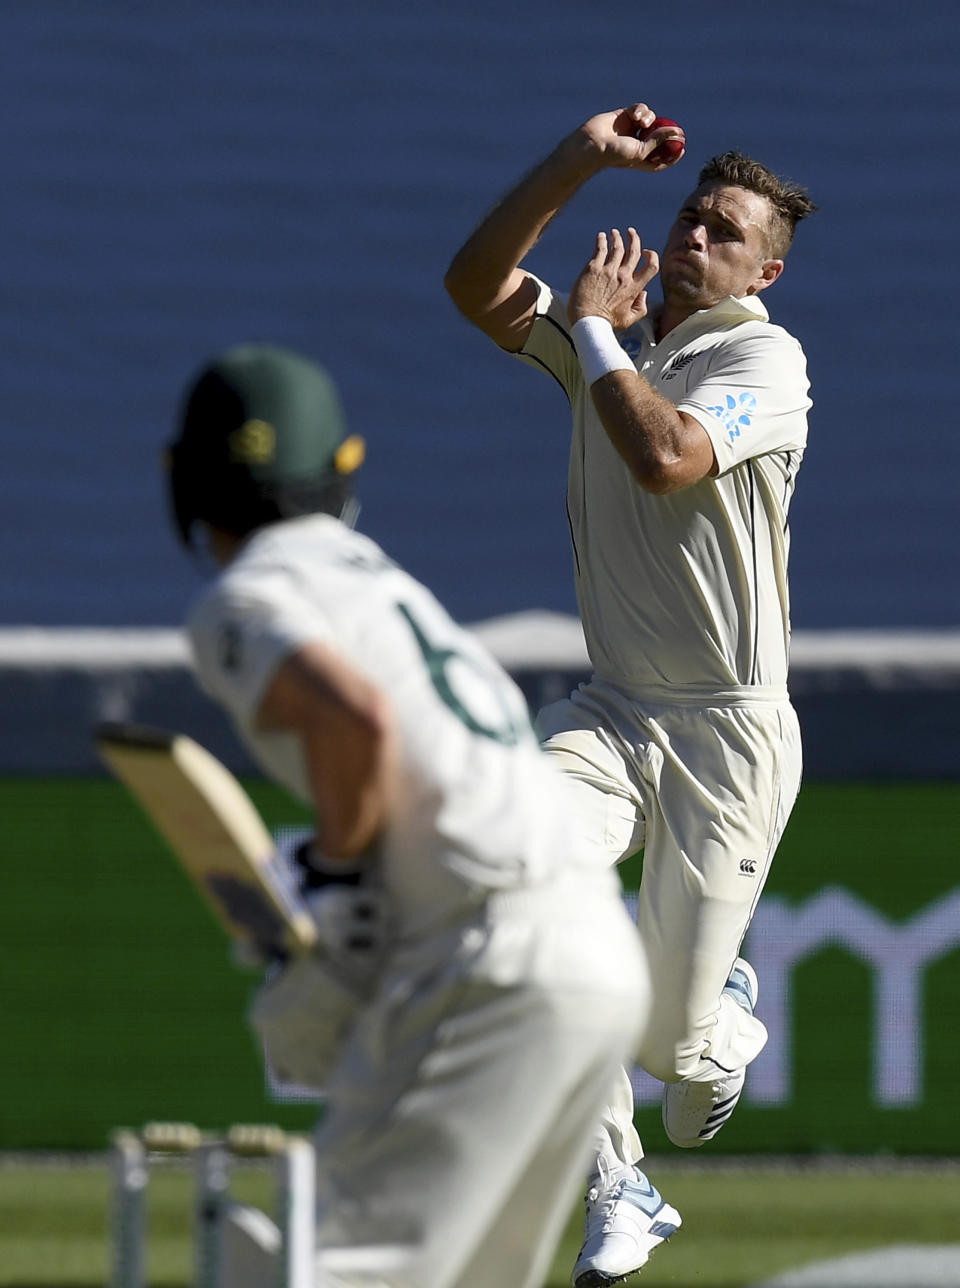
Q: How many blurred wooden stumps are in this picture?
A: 3